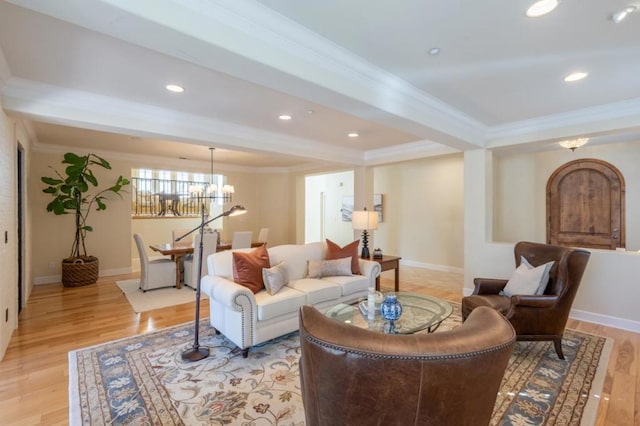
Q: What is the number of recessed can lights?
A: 5